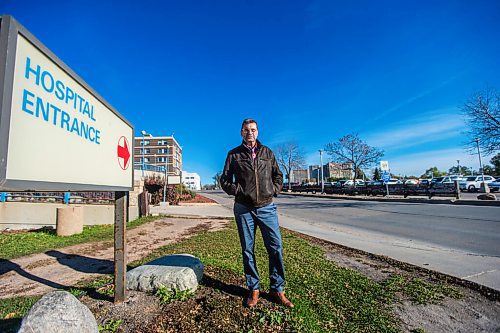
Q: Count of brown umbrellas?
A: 0